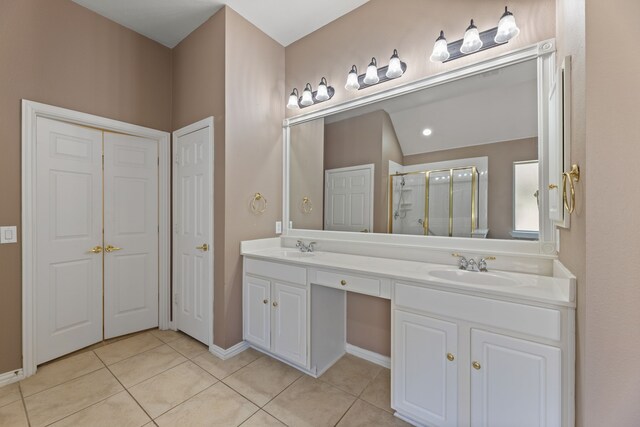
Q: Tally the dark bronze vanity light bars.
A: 3